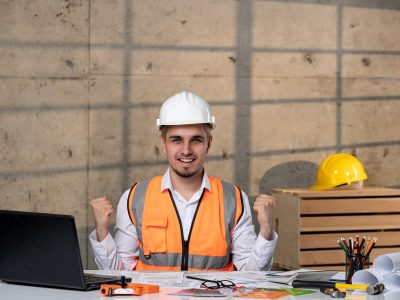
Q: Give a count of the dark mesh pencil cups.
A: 1